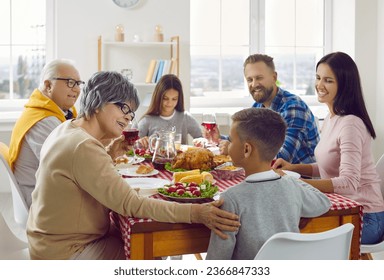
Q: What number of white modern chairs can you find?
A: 3